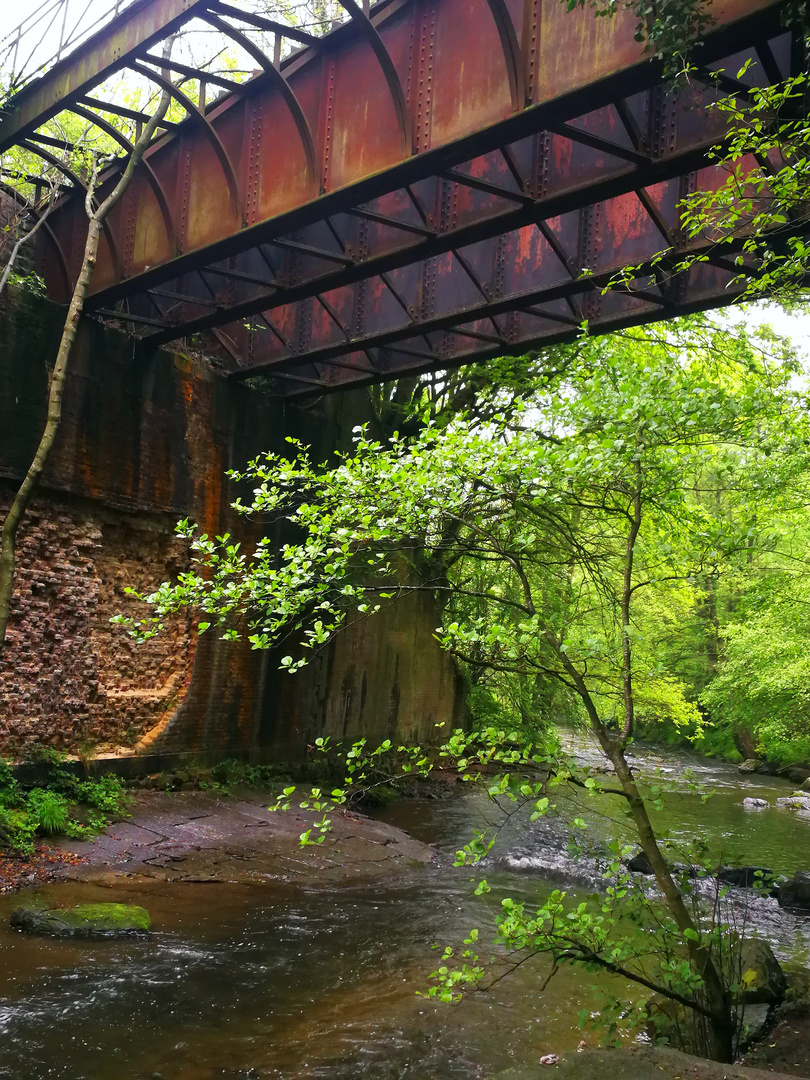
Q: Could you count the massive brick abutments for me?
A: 1